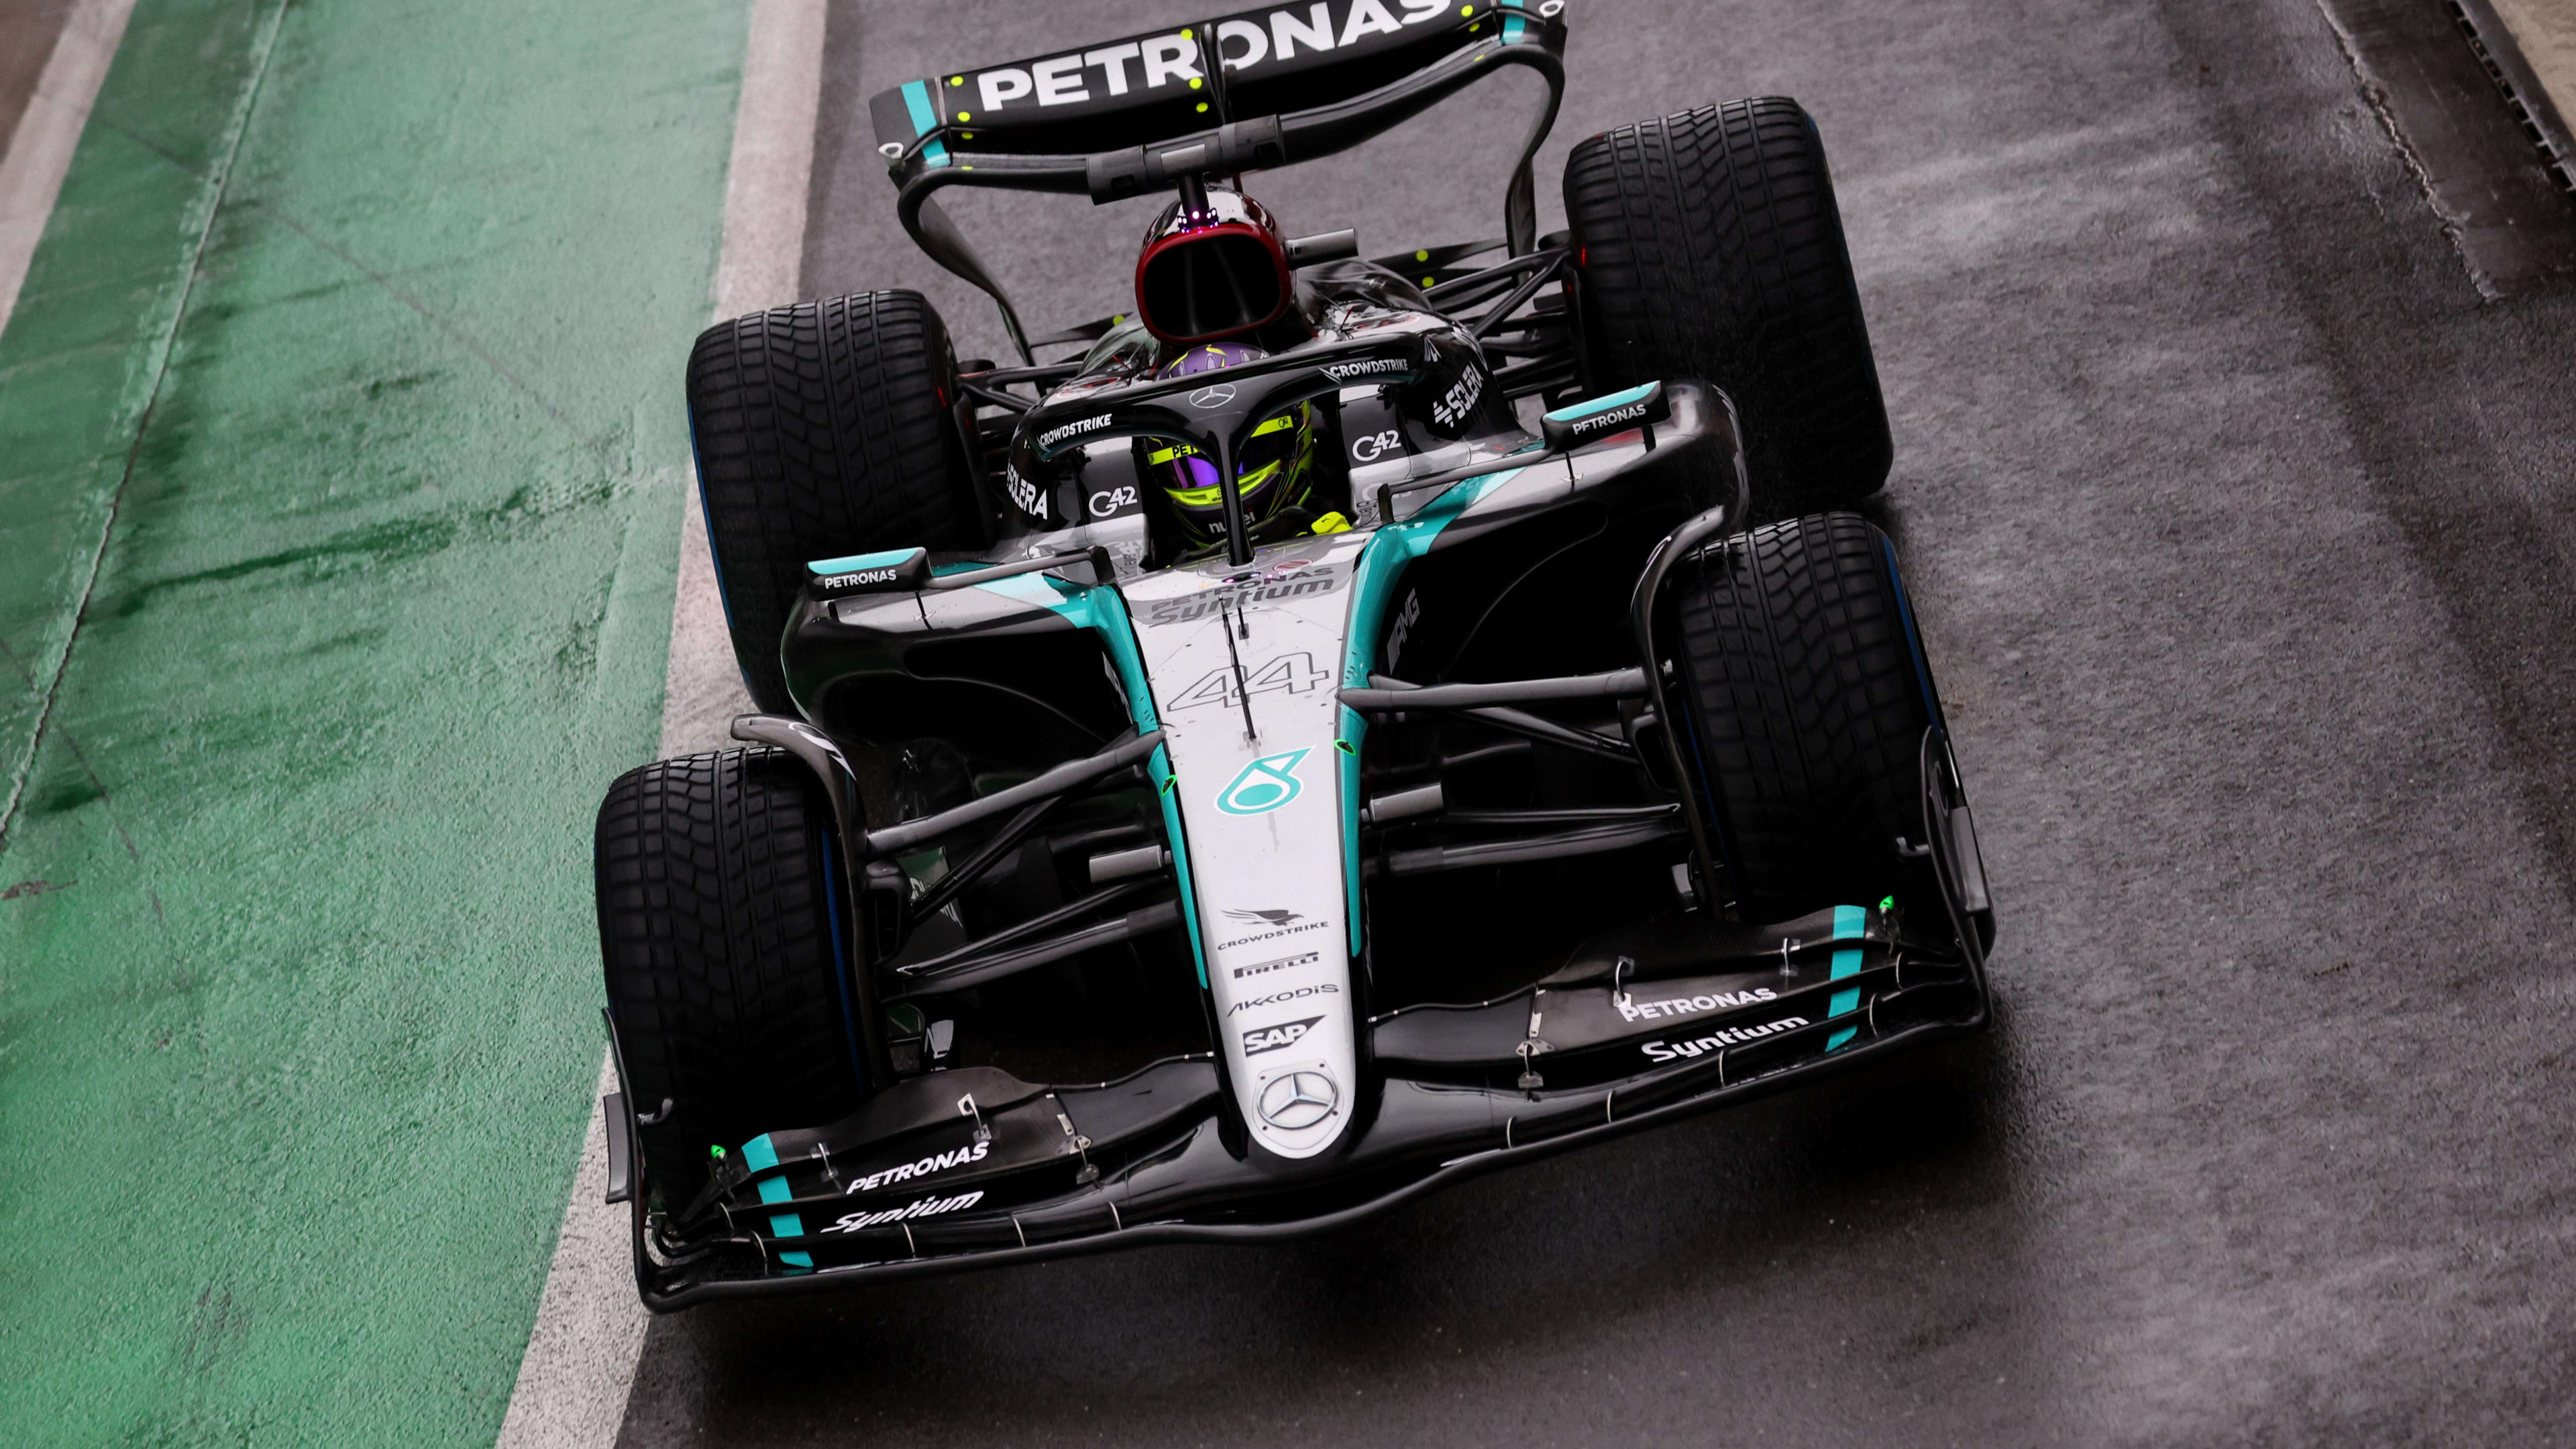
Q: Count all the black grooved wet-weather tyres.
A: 4